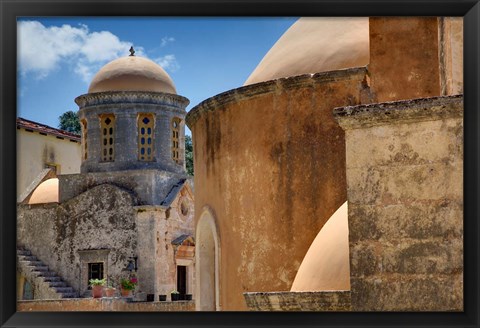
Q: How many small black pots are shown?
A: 4